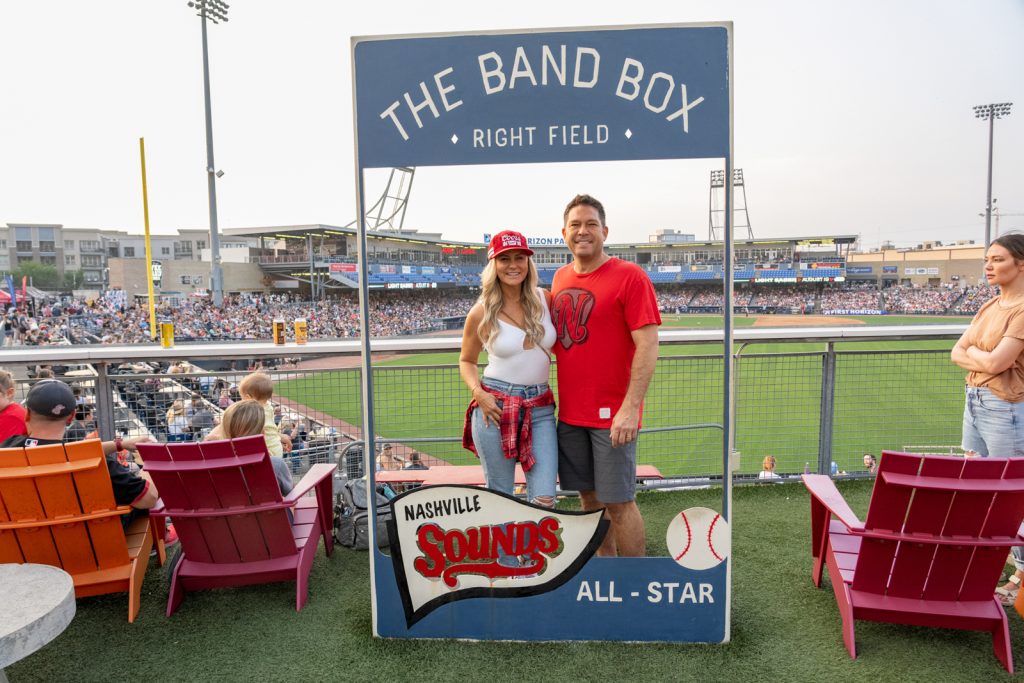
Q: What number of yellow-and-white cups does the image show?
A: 3